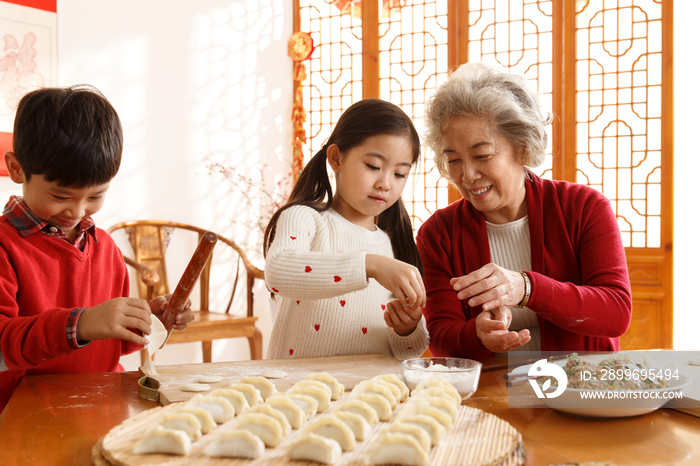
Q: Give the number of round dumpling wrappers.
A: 3